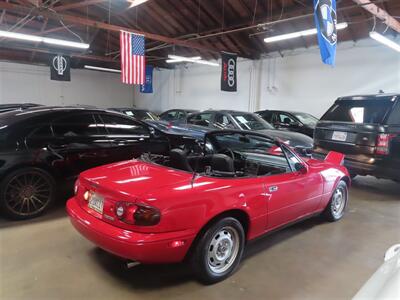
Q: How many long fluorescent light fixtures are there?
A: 6